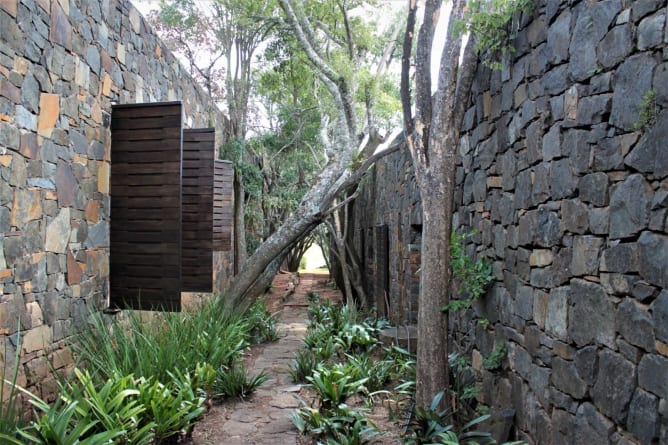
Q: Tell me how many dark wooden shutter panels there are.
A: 3